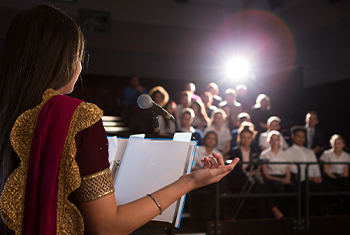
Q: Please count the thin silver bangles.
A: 1